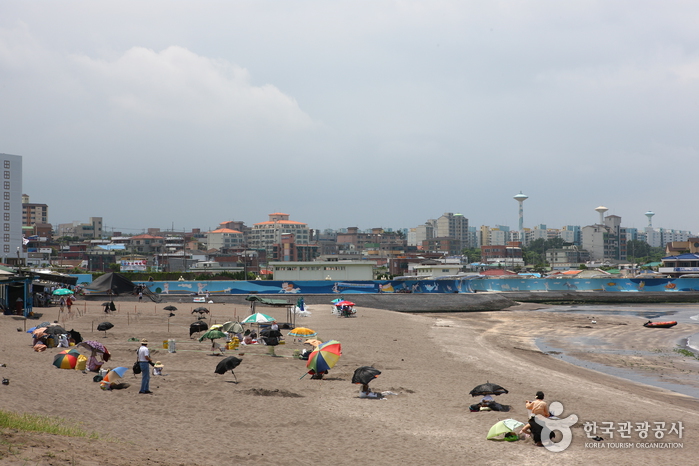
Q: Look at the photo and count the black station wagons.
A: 0